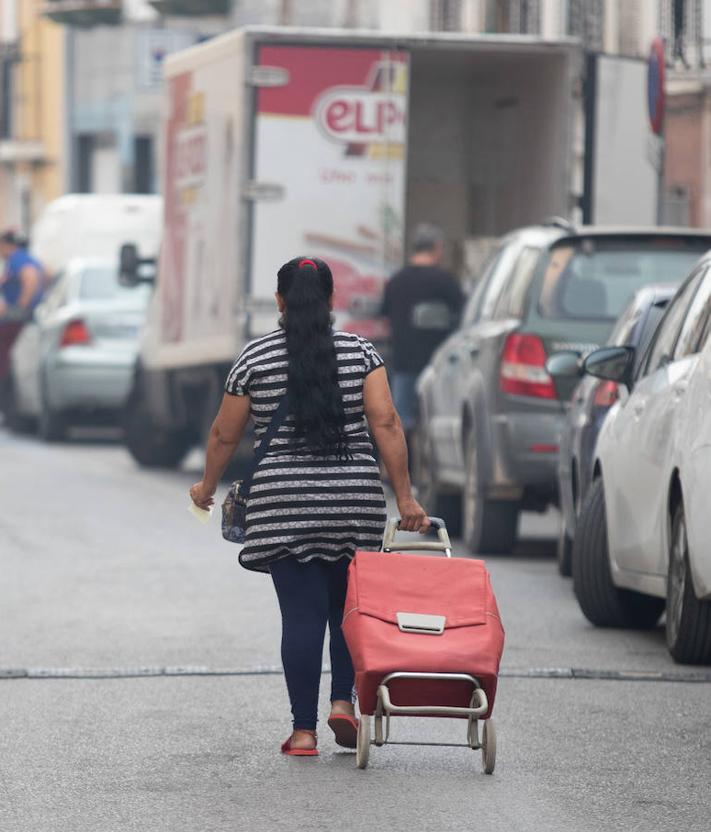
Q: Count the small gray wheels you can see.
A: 2